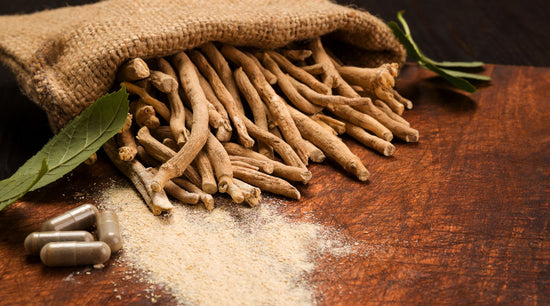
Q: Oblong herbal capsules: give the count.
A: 4